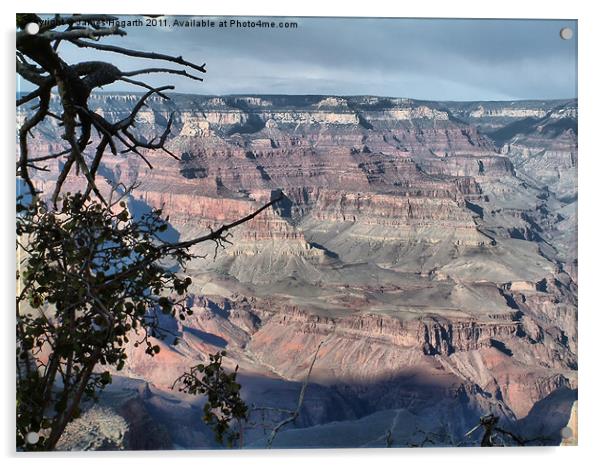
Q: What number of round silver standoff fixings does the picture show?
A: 4